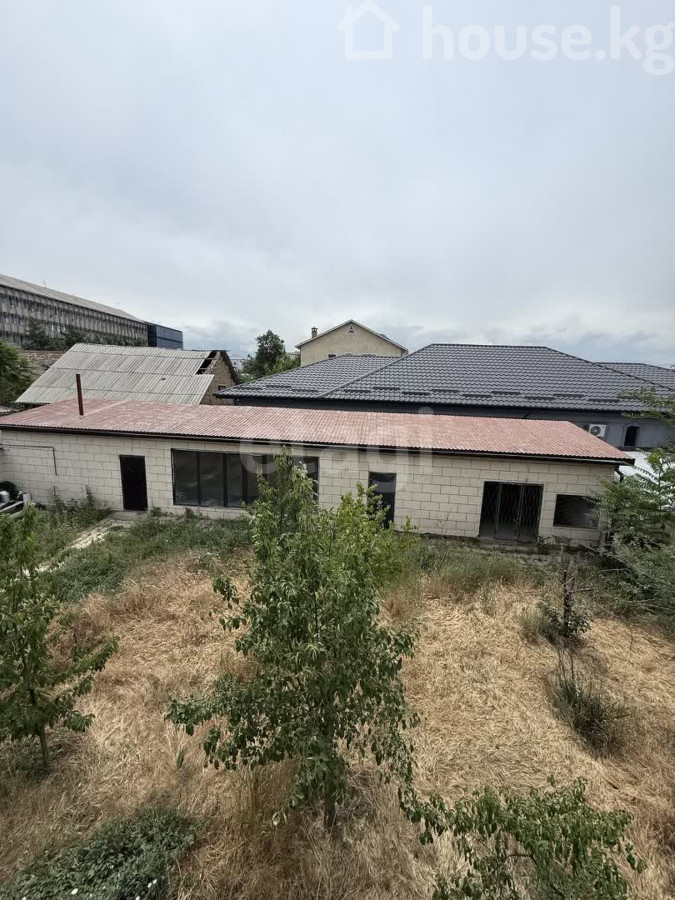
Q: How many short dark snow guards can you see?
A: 12